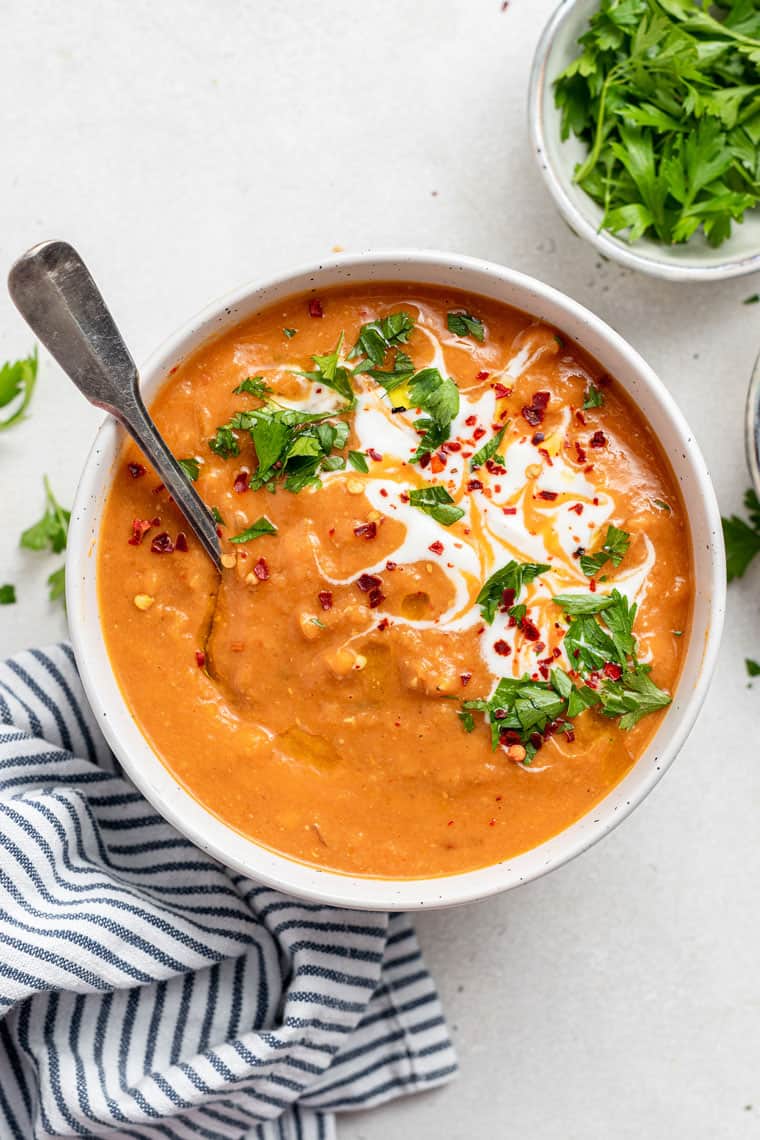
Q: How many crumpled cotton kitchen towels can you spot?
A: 1